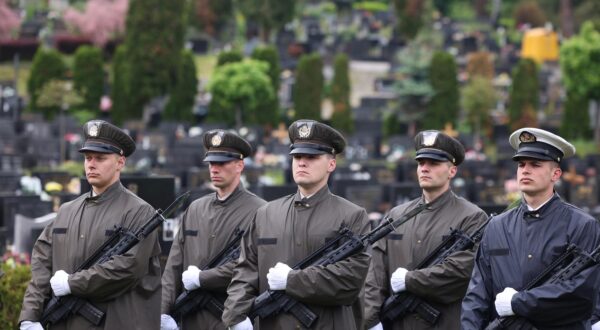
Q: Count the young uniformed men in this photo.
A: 5